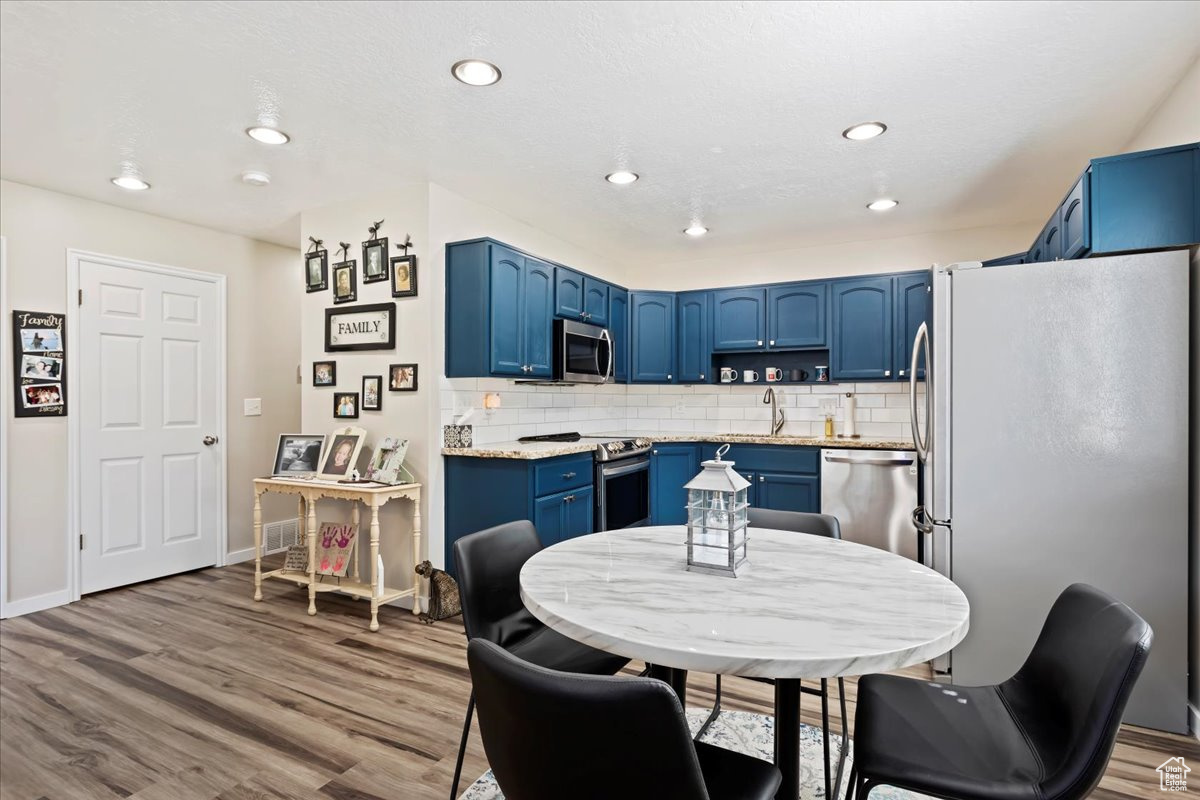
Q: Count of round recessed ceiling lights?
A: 7